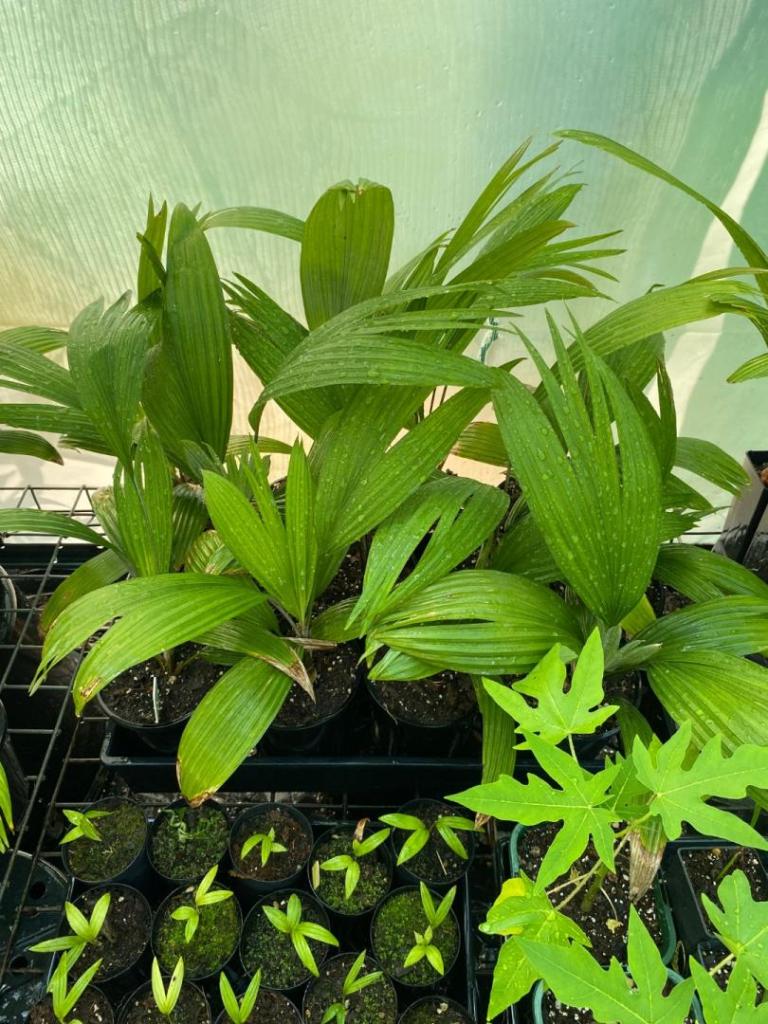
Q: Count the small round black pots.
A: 14